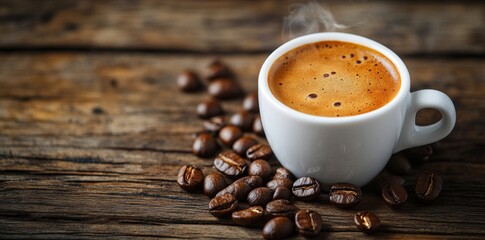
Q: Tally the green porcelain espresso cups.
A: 0